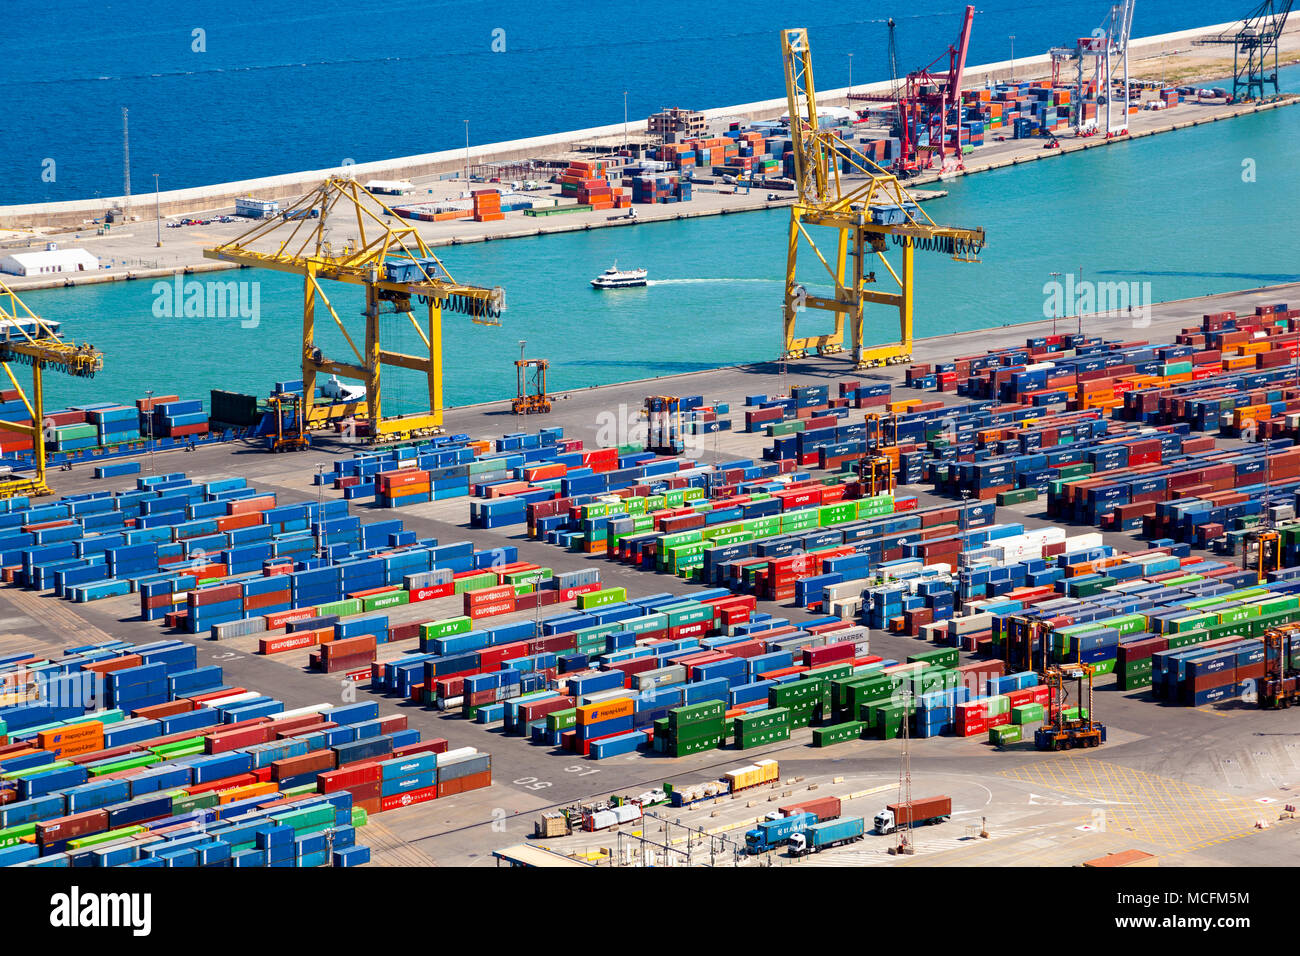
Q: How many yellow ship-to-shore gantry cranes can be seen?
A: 3